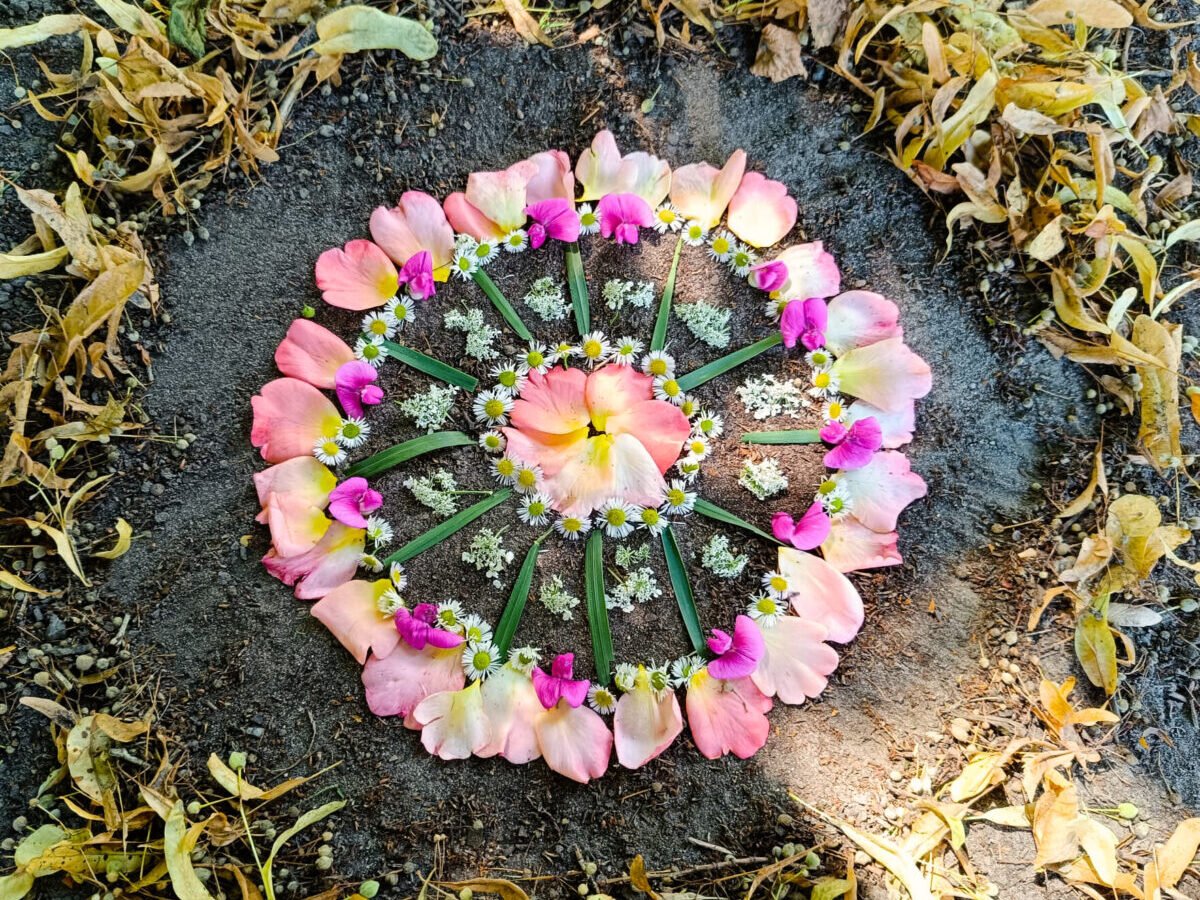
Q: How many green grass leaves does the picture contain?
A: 12